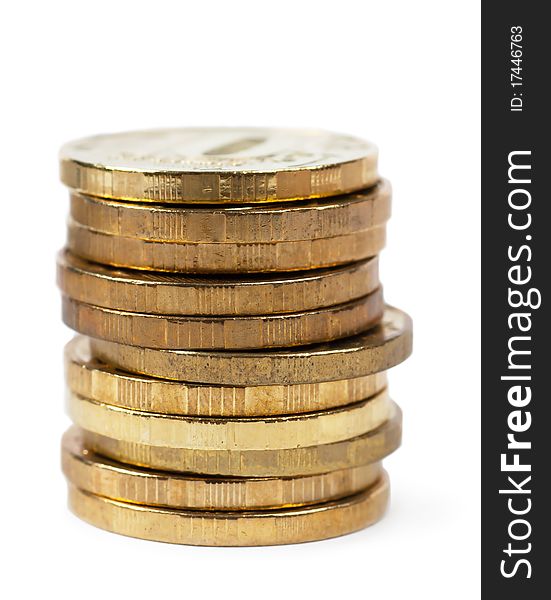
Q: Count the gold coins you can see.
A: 11